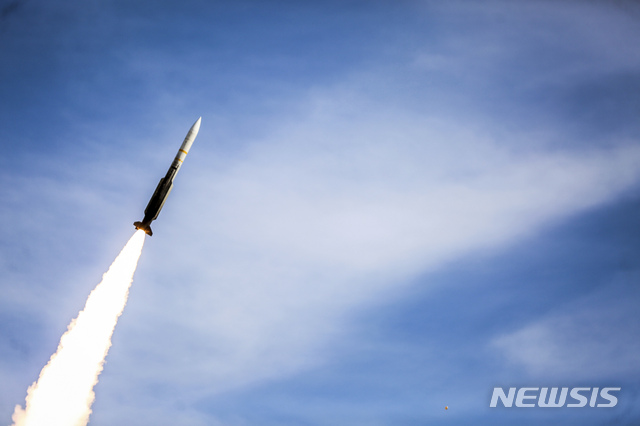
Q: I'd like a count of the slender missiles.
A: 1